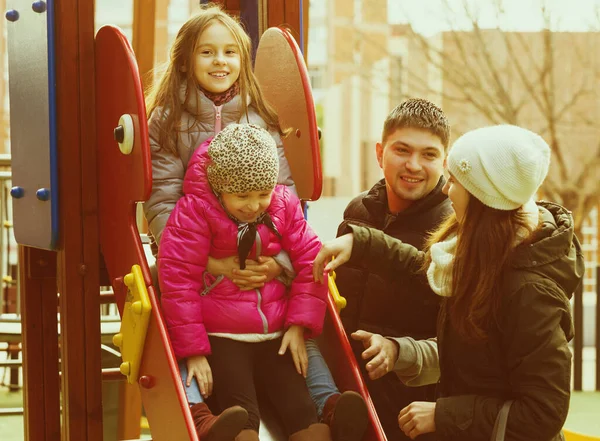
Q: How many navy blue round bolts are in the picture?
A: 4